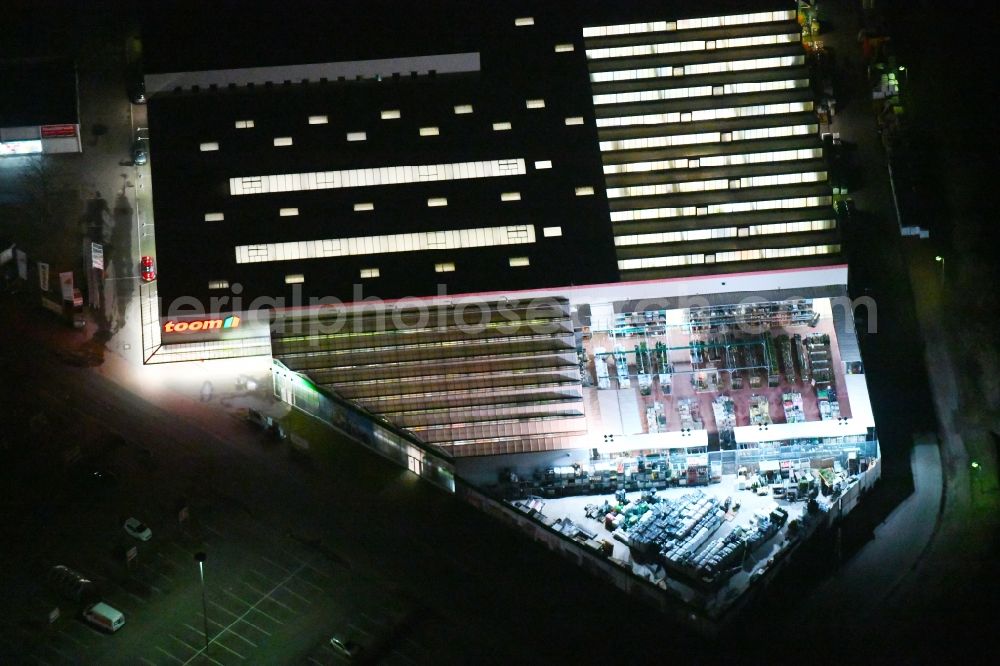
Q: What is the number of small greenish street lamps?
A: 3